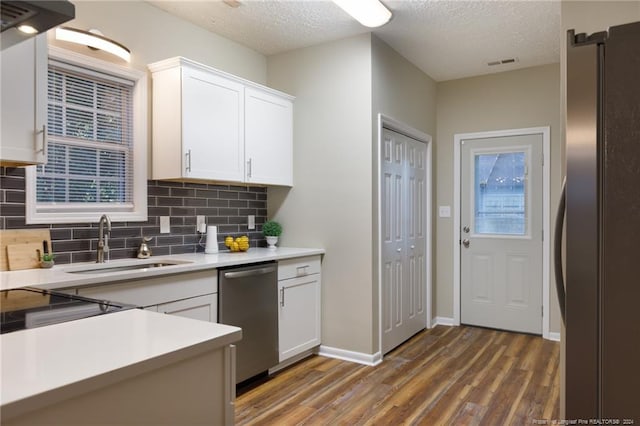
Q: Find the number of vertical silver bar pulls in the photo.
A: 4